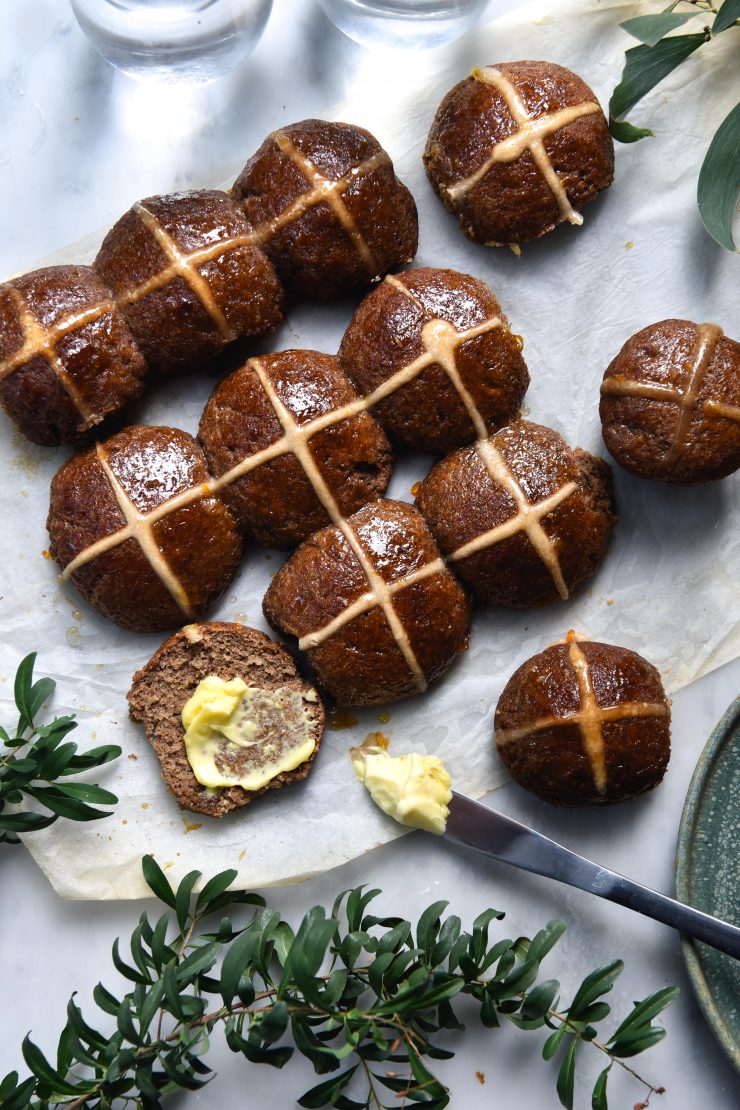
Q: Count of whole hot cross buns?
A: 11